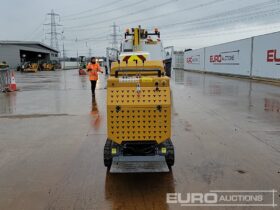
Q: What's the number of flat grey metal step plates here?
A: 1